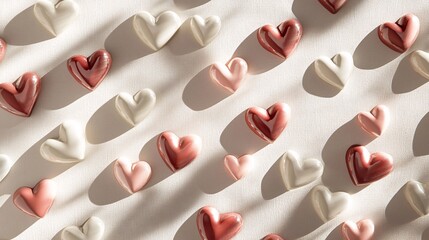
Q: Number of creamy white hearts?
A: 12